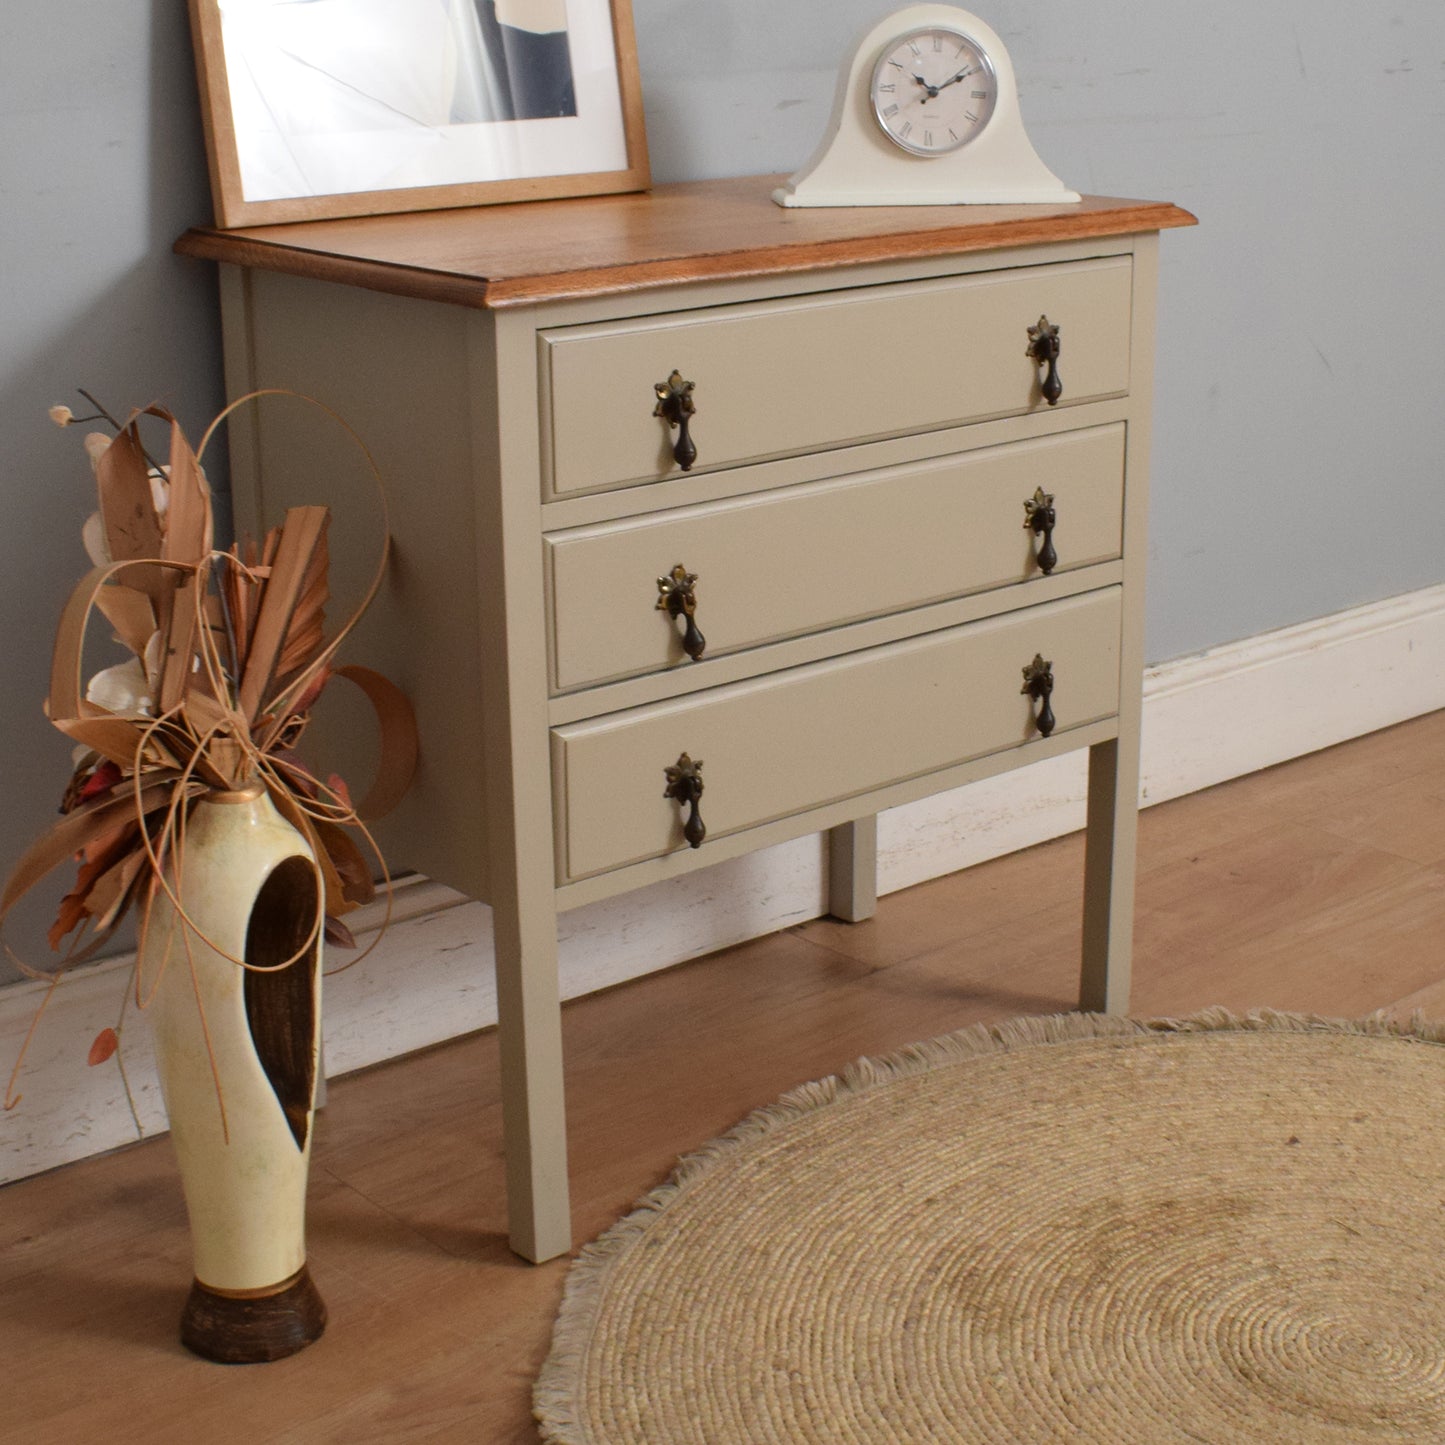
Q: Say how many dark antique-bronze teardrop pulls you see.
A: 6